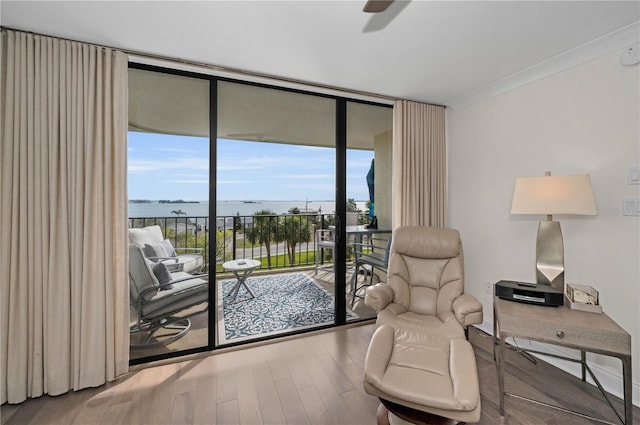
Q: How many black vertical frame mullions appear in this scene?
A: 2